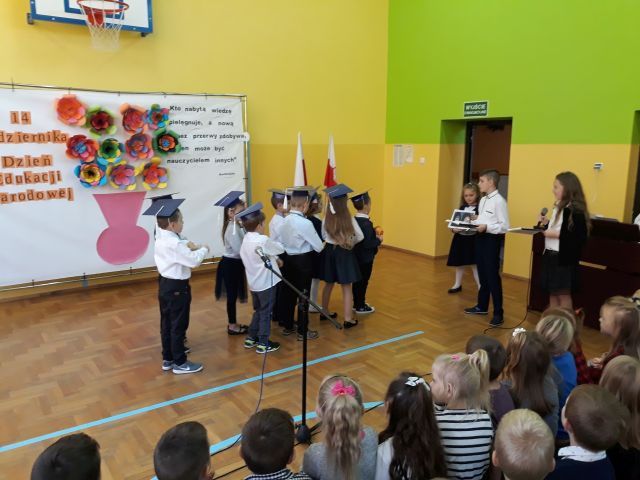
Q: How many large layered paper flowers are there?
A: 11